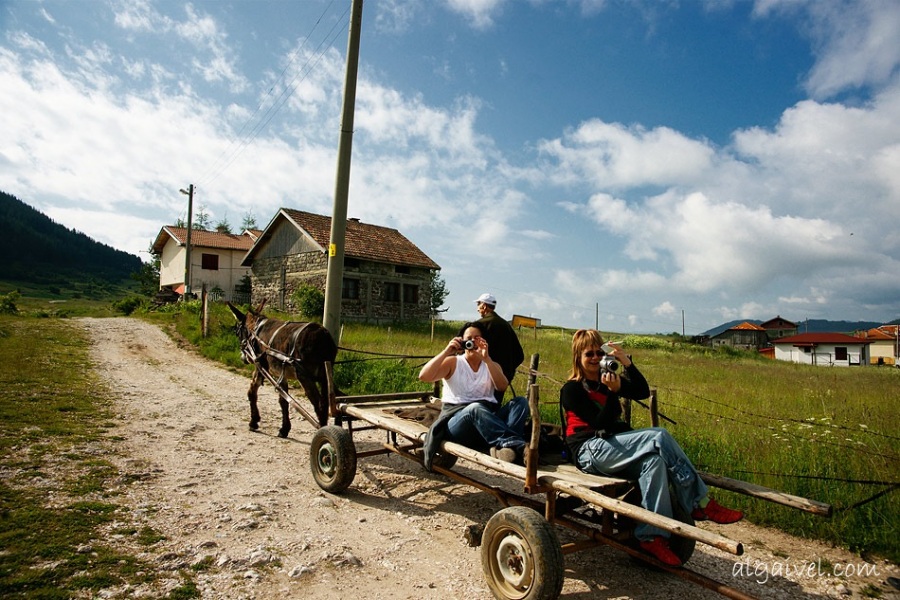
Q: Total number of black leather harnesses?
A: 1